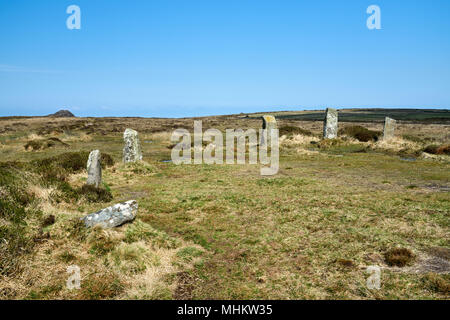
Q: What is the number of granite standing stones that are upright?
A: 5